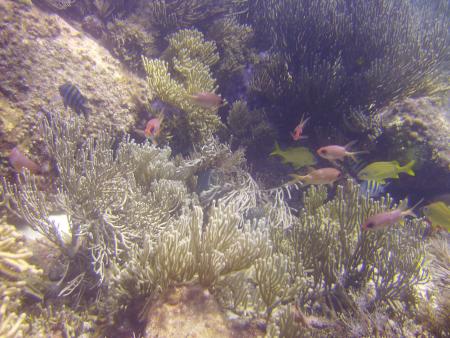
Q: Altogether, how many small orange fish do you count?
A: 7